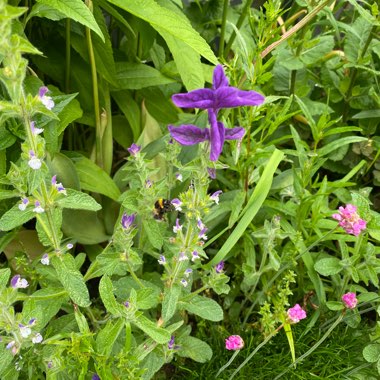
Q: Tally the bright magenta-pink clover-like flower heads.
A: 4